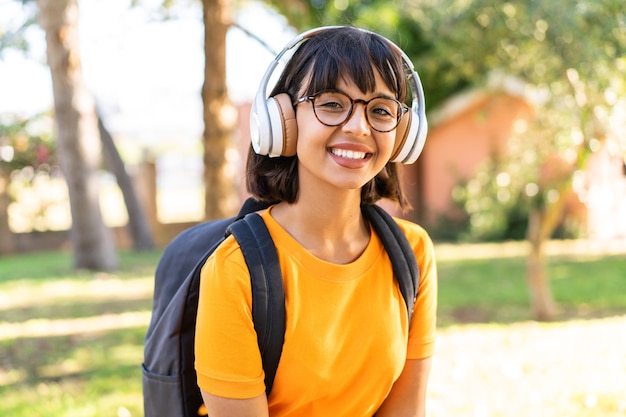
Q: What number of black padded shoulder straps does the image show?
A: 2